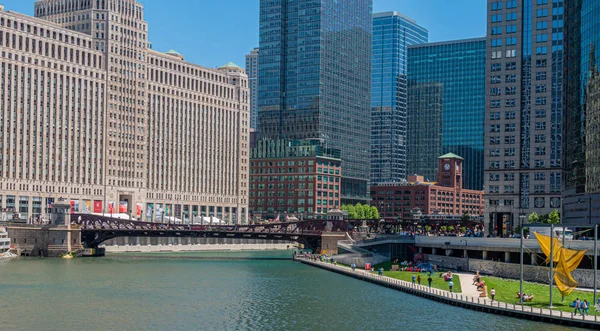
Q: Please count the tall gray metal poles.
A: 4